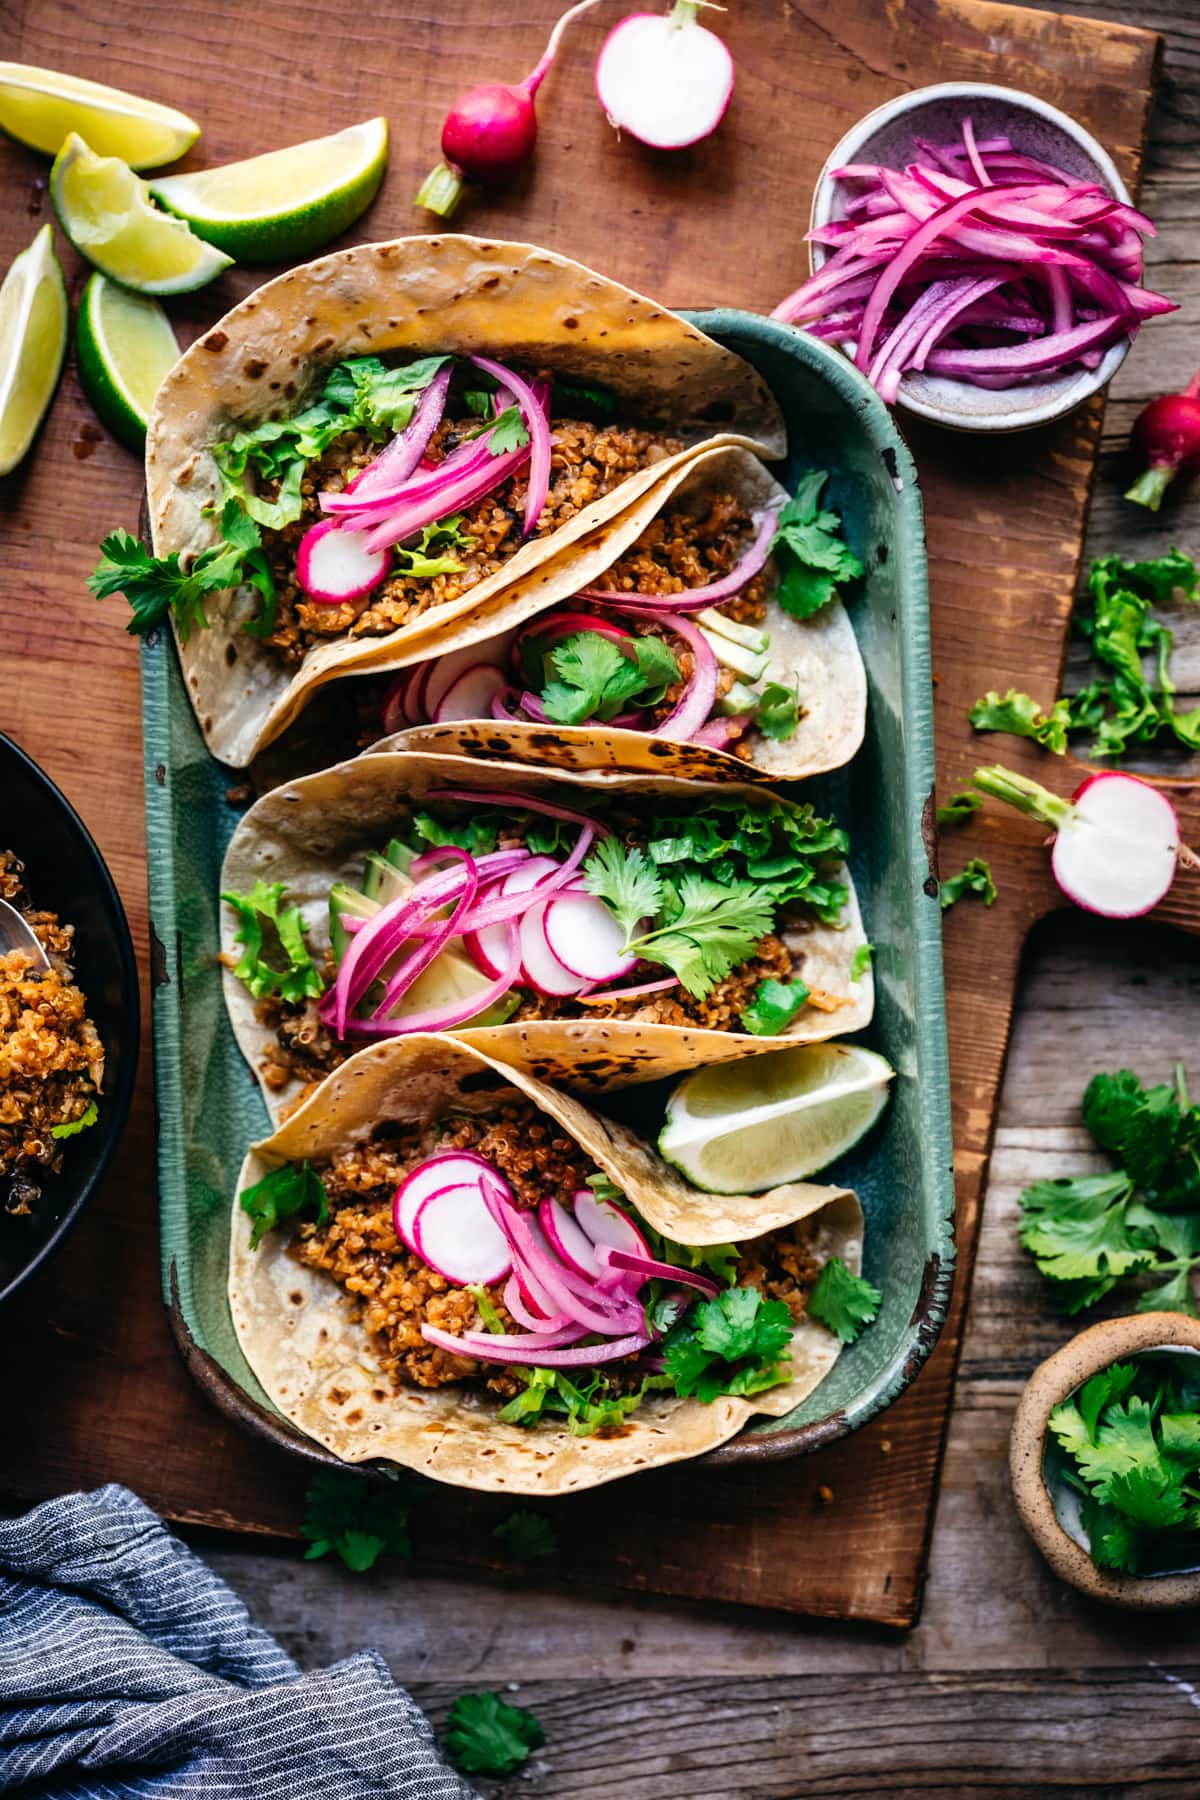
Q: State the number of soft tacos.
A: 4